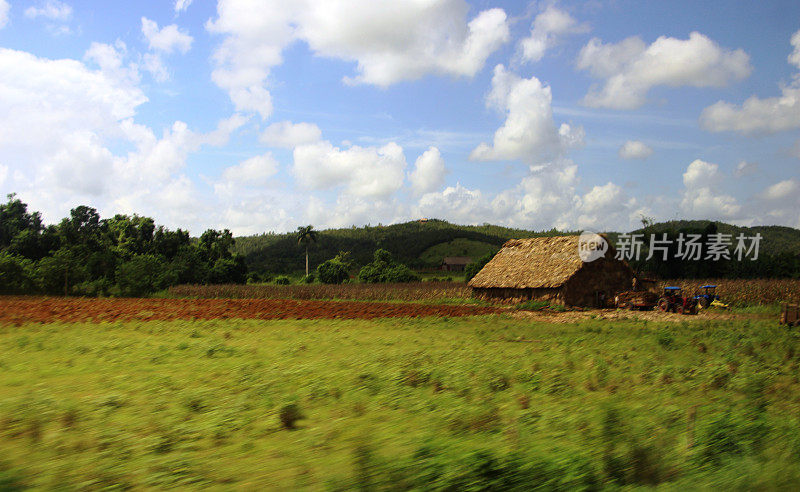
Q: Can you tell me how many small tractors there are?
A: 2